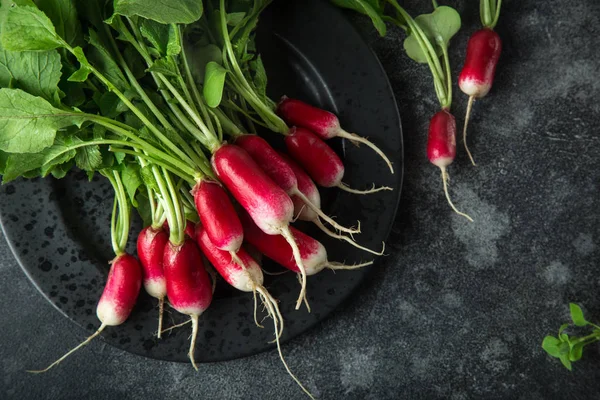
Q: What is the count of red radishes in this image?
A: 13